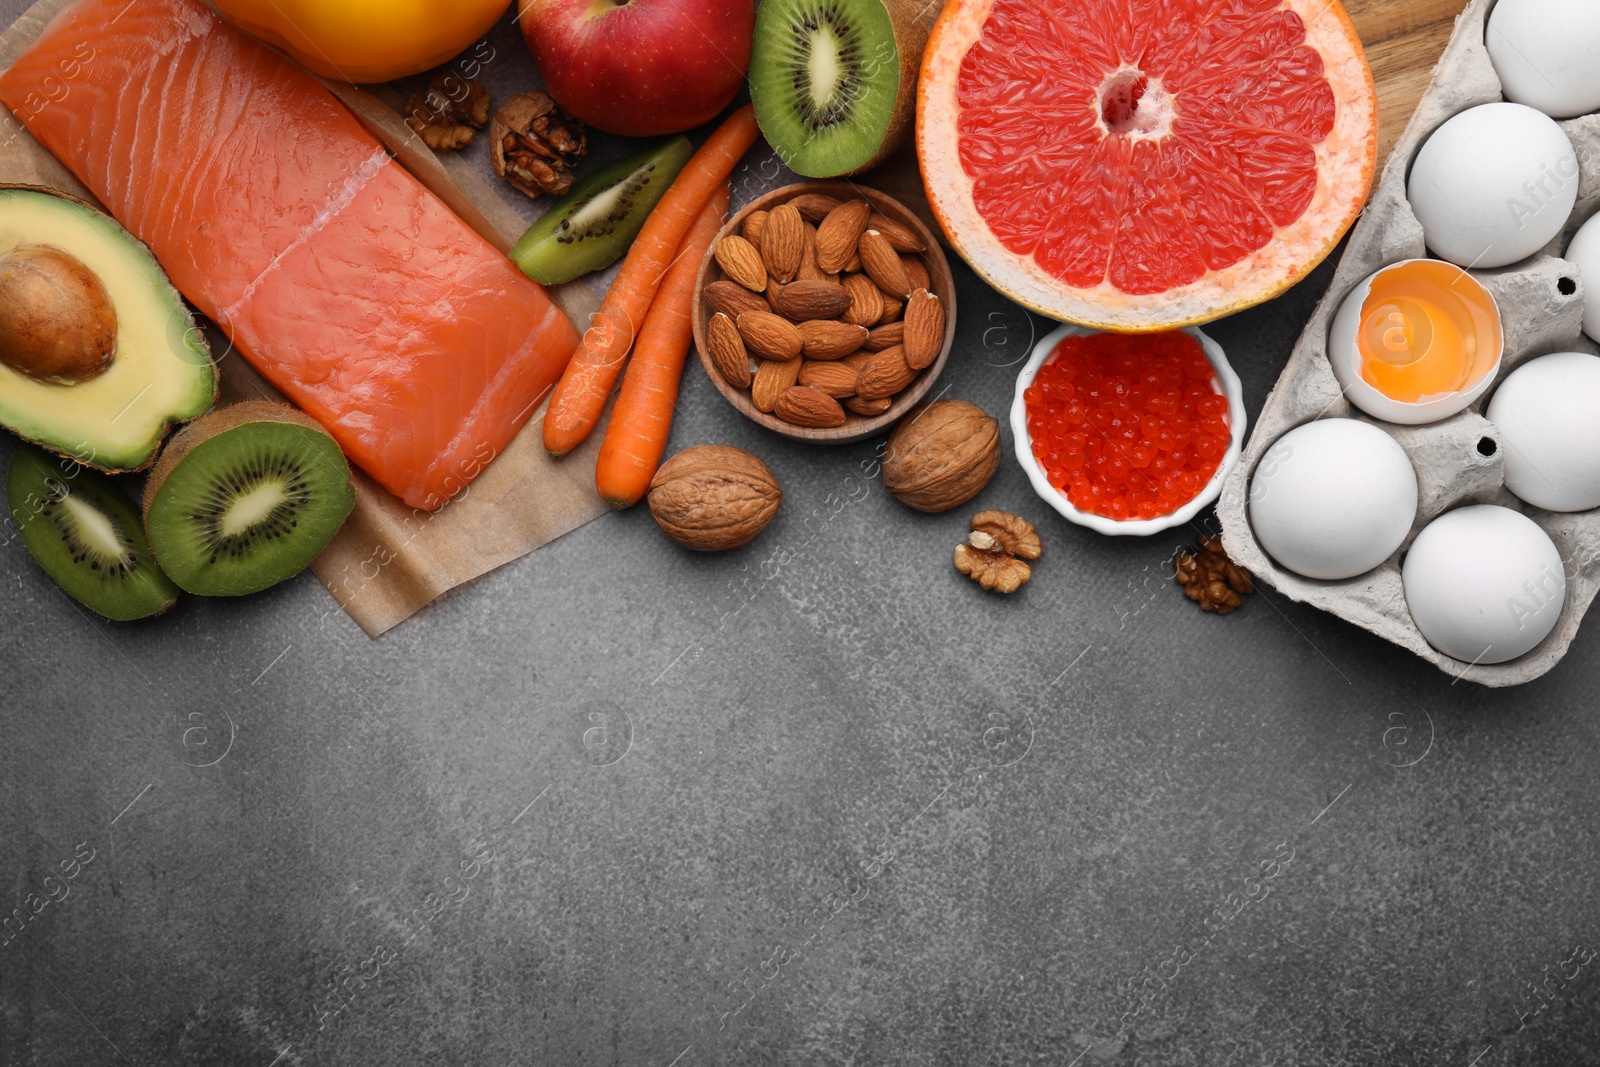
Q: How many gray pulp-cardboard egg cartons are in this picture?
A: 1